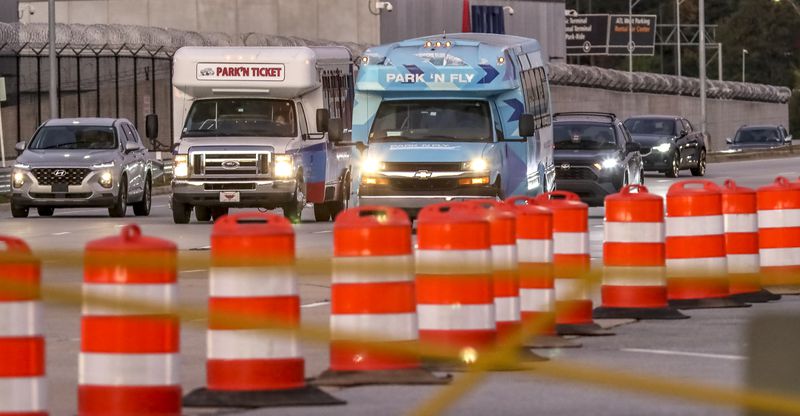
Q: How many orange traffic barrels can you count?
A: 12